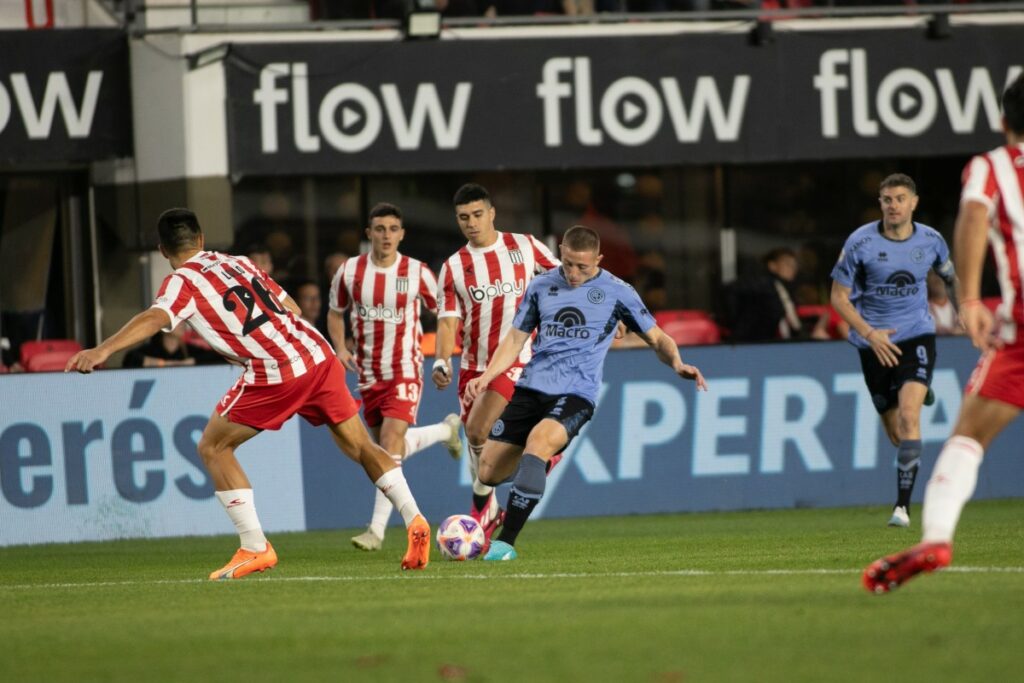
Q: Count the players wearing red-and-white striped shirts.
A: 4